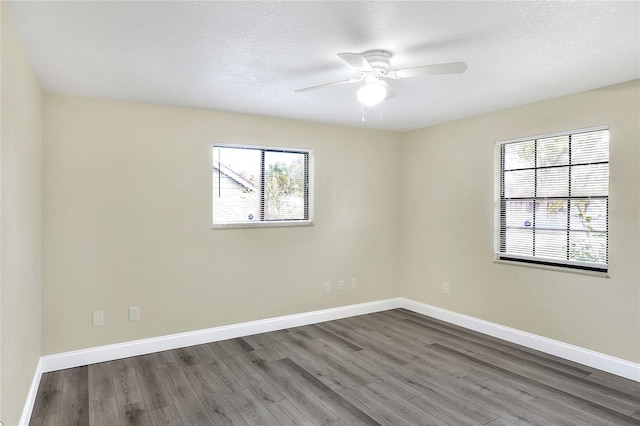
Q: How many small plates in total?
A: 6